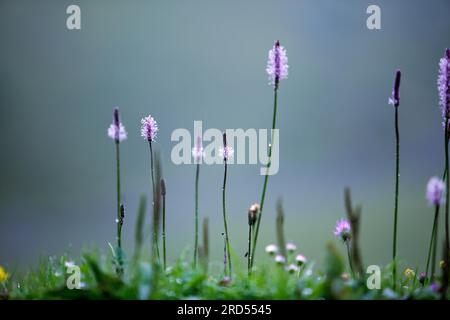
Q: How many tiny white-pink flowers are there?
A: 5